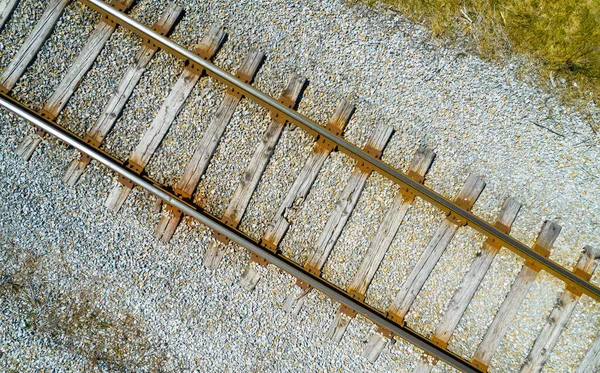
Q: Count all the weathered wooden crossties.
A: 15